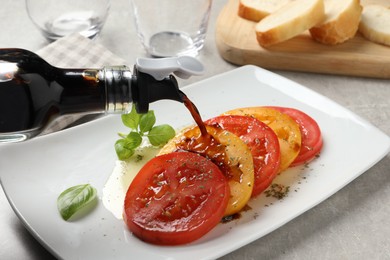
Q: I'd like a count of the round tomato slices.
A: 5